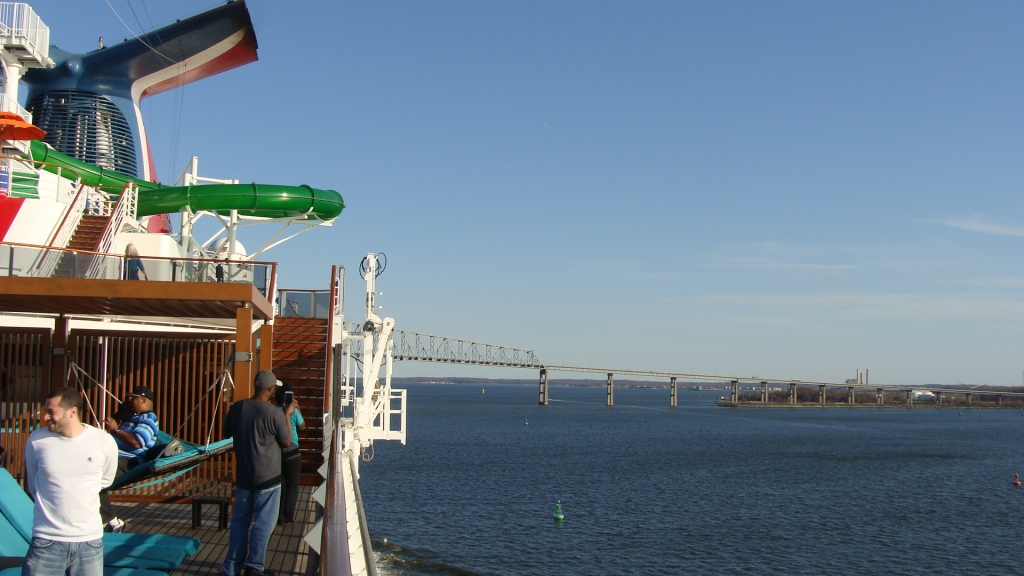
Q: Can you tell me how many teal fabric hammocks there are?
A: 1